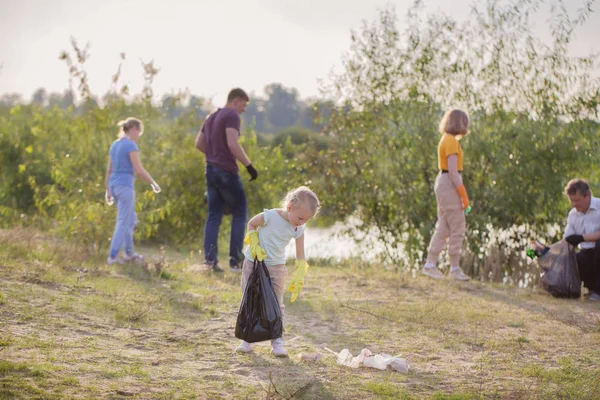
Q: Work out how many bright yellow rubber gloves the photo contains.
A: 2